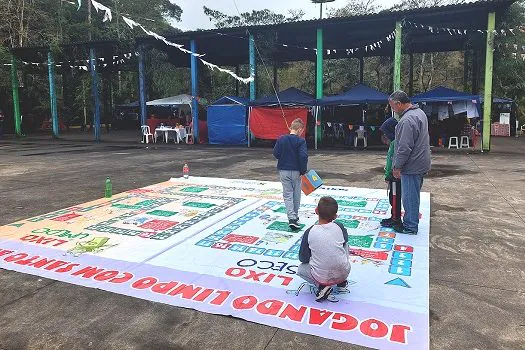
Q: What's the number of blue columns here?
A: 5